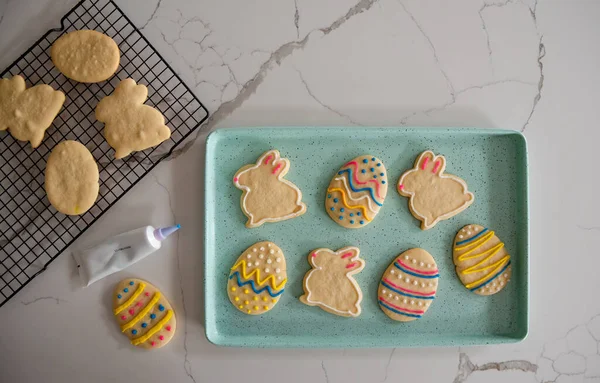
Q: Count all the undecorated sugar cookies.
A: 4